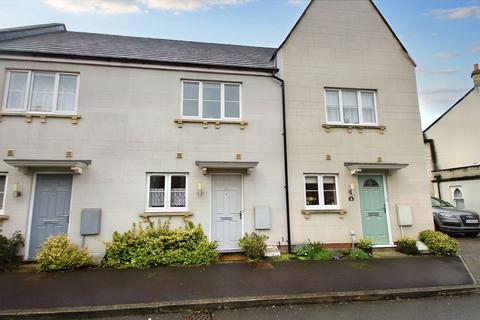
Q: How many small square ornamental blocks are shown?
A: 6